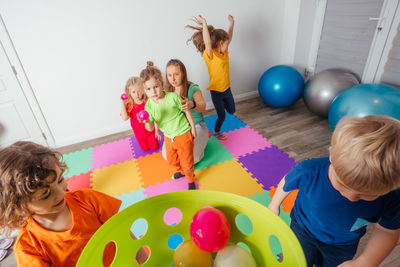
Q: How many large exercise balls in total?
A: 3